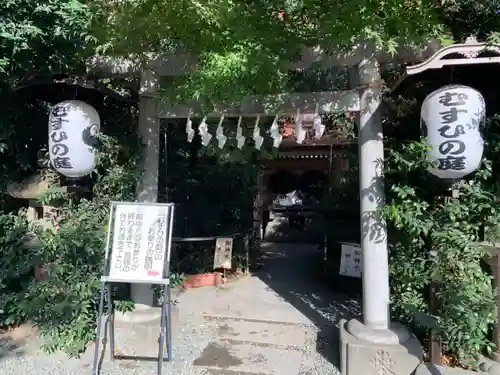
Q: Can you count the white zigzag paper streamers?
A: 8